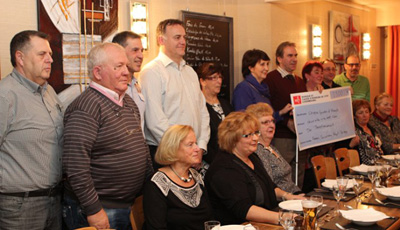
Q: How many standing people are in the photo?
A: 10